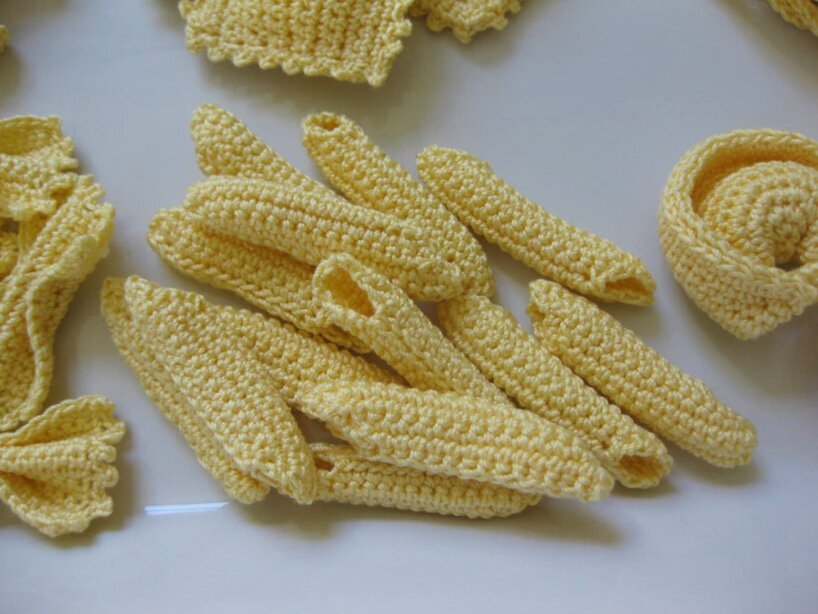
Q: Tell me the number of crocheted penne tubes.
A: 13